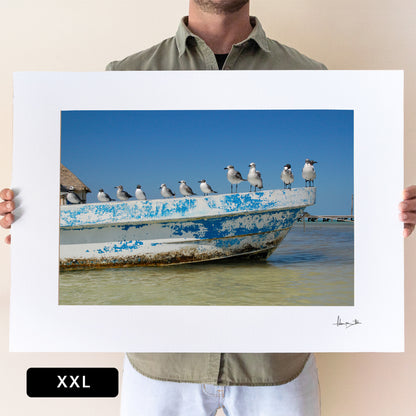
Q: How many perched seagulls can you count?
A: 11